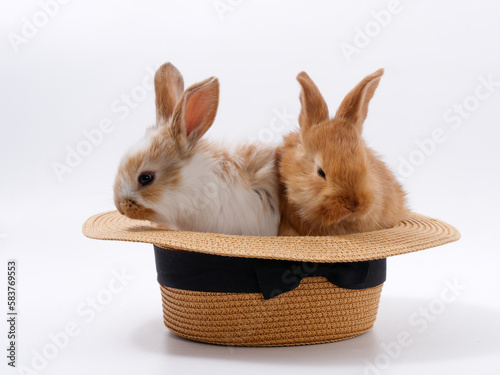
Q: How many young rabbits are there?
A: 2